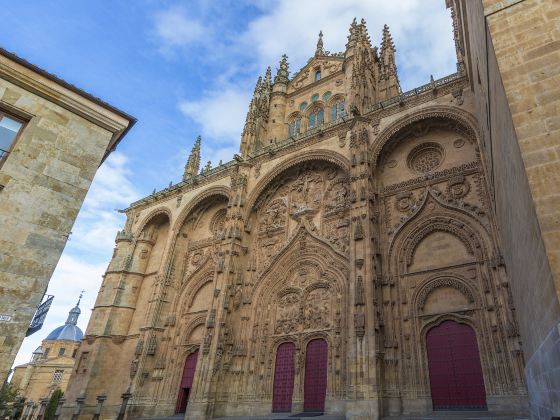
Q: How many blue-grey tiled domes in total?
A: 1